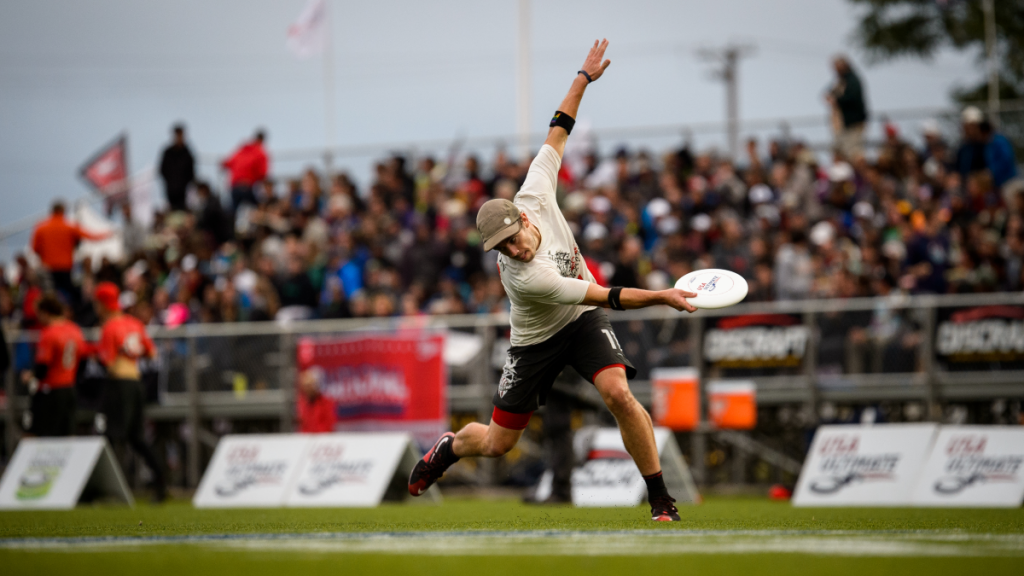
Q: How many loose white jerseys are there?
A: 1